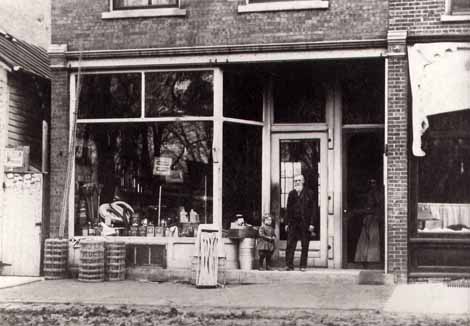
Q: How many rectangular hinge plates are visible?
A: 3